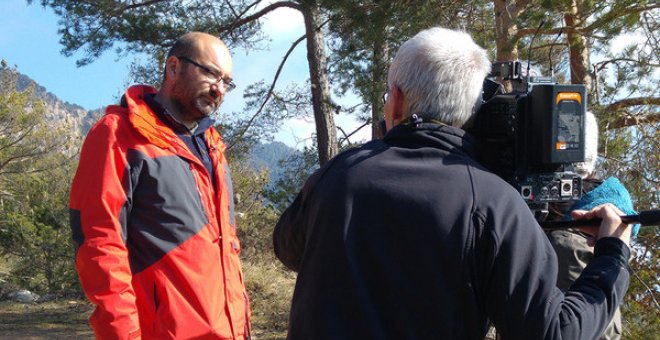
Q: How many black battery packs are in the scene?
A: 1